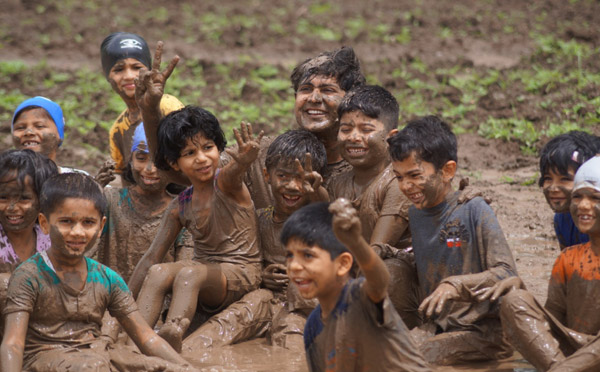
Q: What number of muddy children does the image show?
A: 12